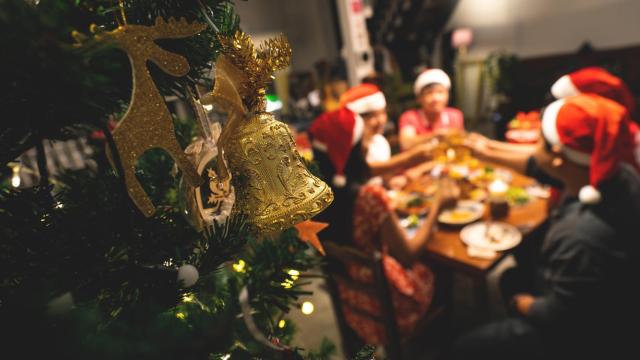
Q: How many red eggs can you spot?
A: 0